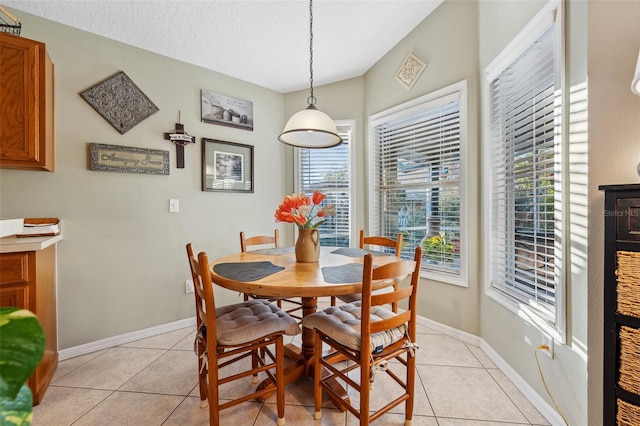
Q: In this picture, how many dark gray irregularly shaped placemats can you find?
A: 4